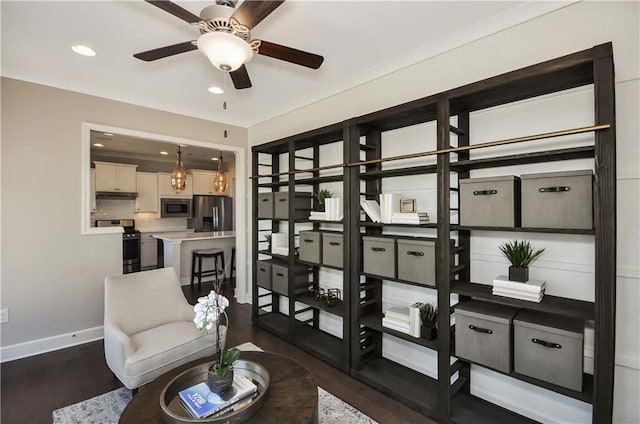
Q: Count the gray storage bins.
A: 12